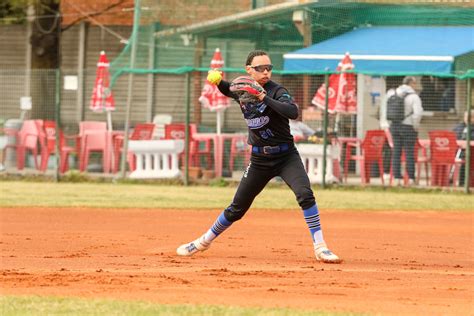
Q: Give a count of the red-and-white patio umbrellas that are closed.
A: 3